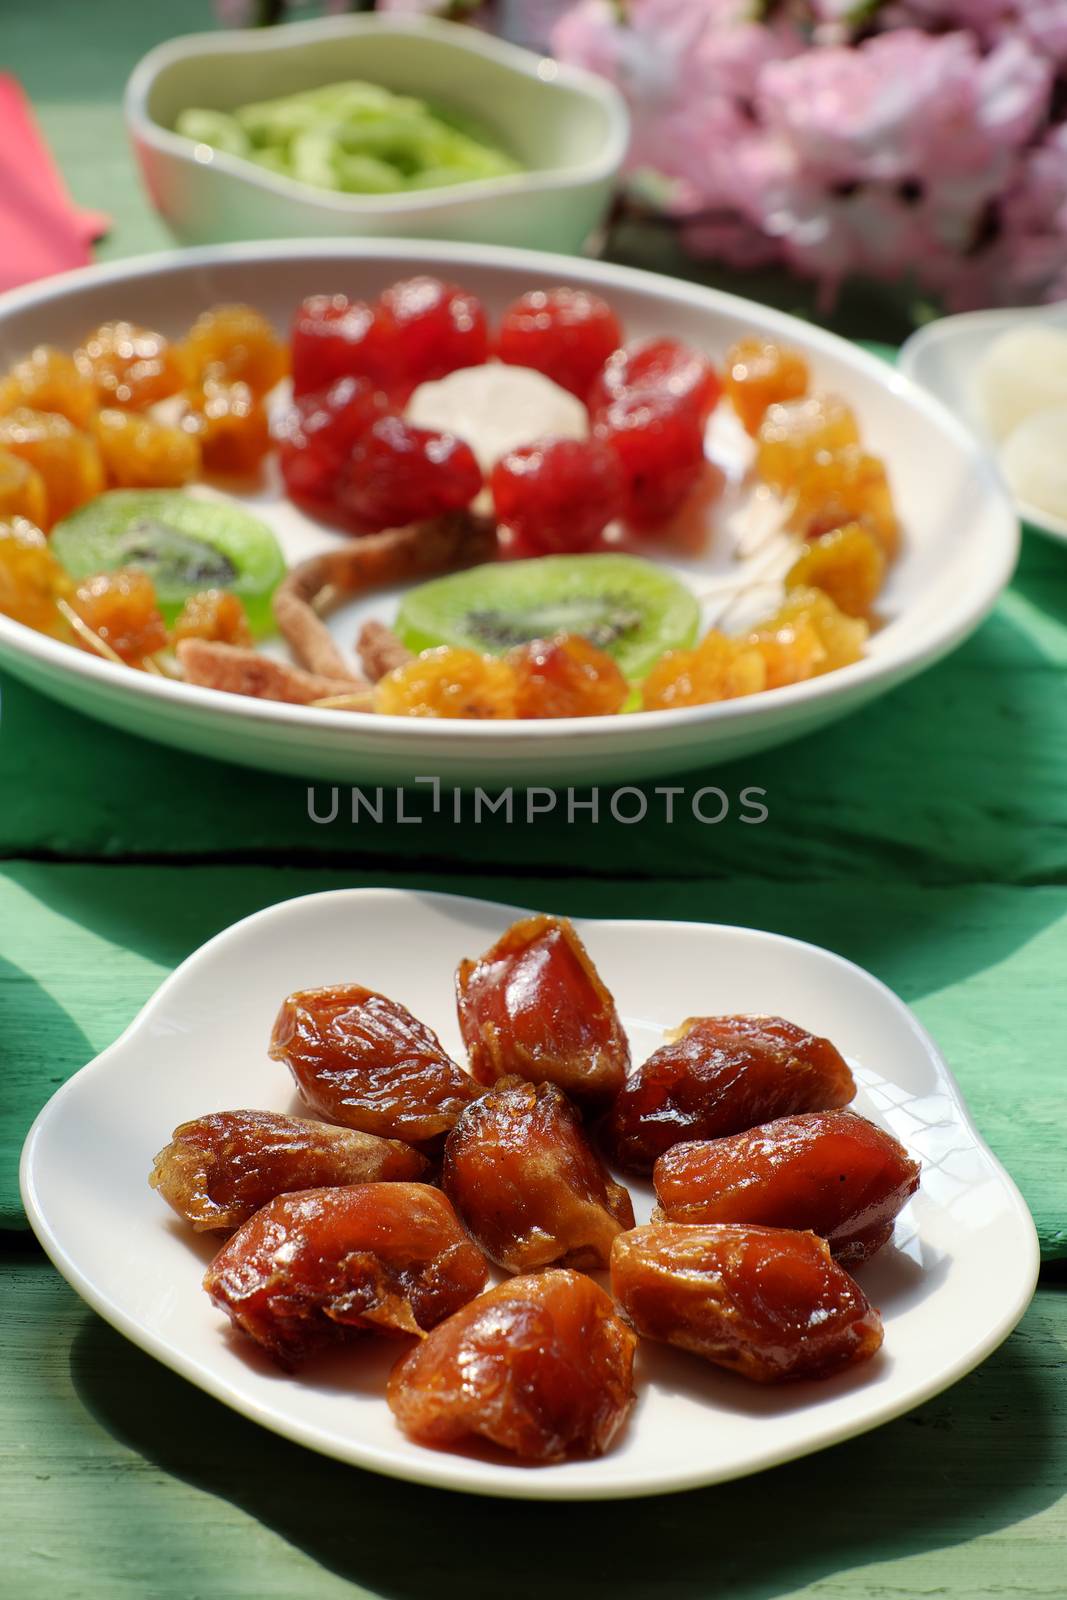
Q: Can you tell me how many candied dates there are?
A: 9